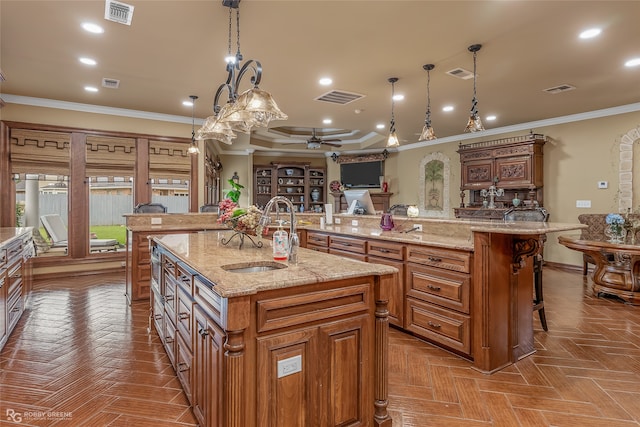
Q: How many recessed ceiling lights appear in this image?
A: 13